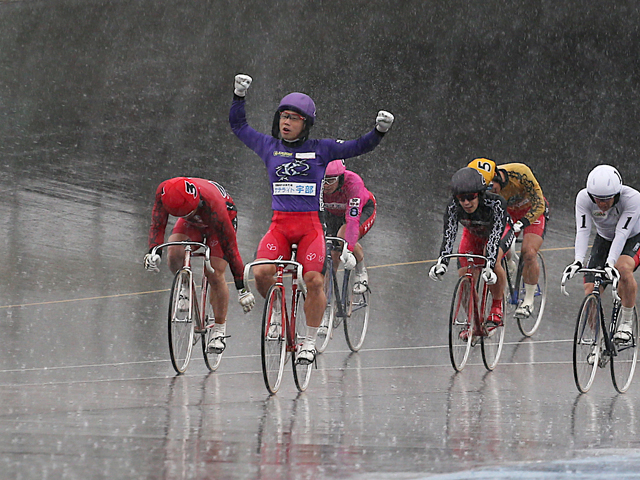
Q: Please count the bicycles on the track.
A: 6